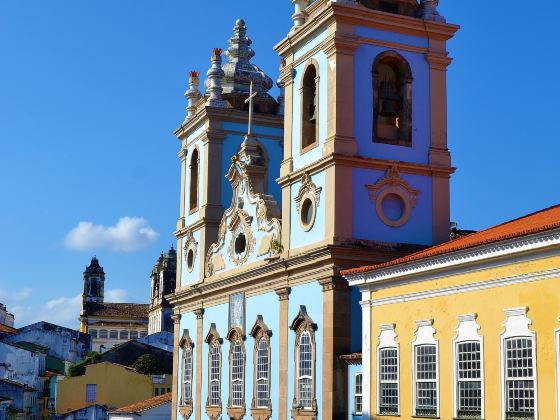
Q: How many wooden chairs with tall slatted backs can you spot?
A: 0